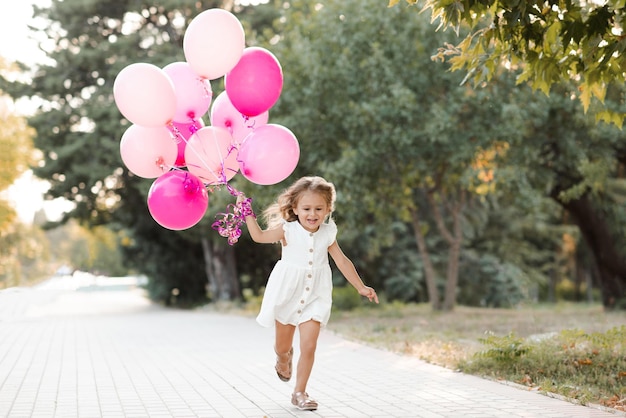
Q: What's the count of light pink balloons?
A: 7